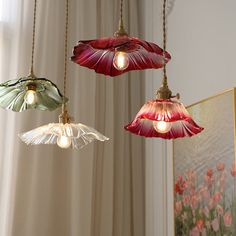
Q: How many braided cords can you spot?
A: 4